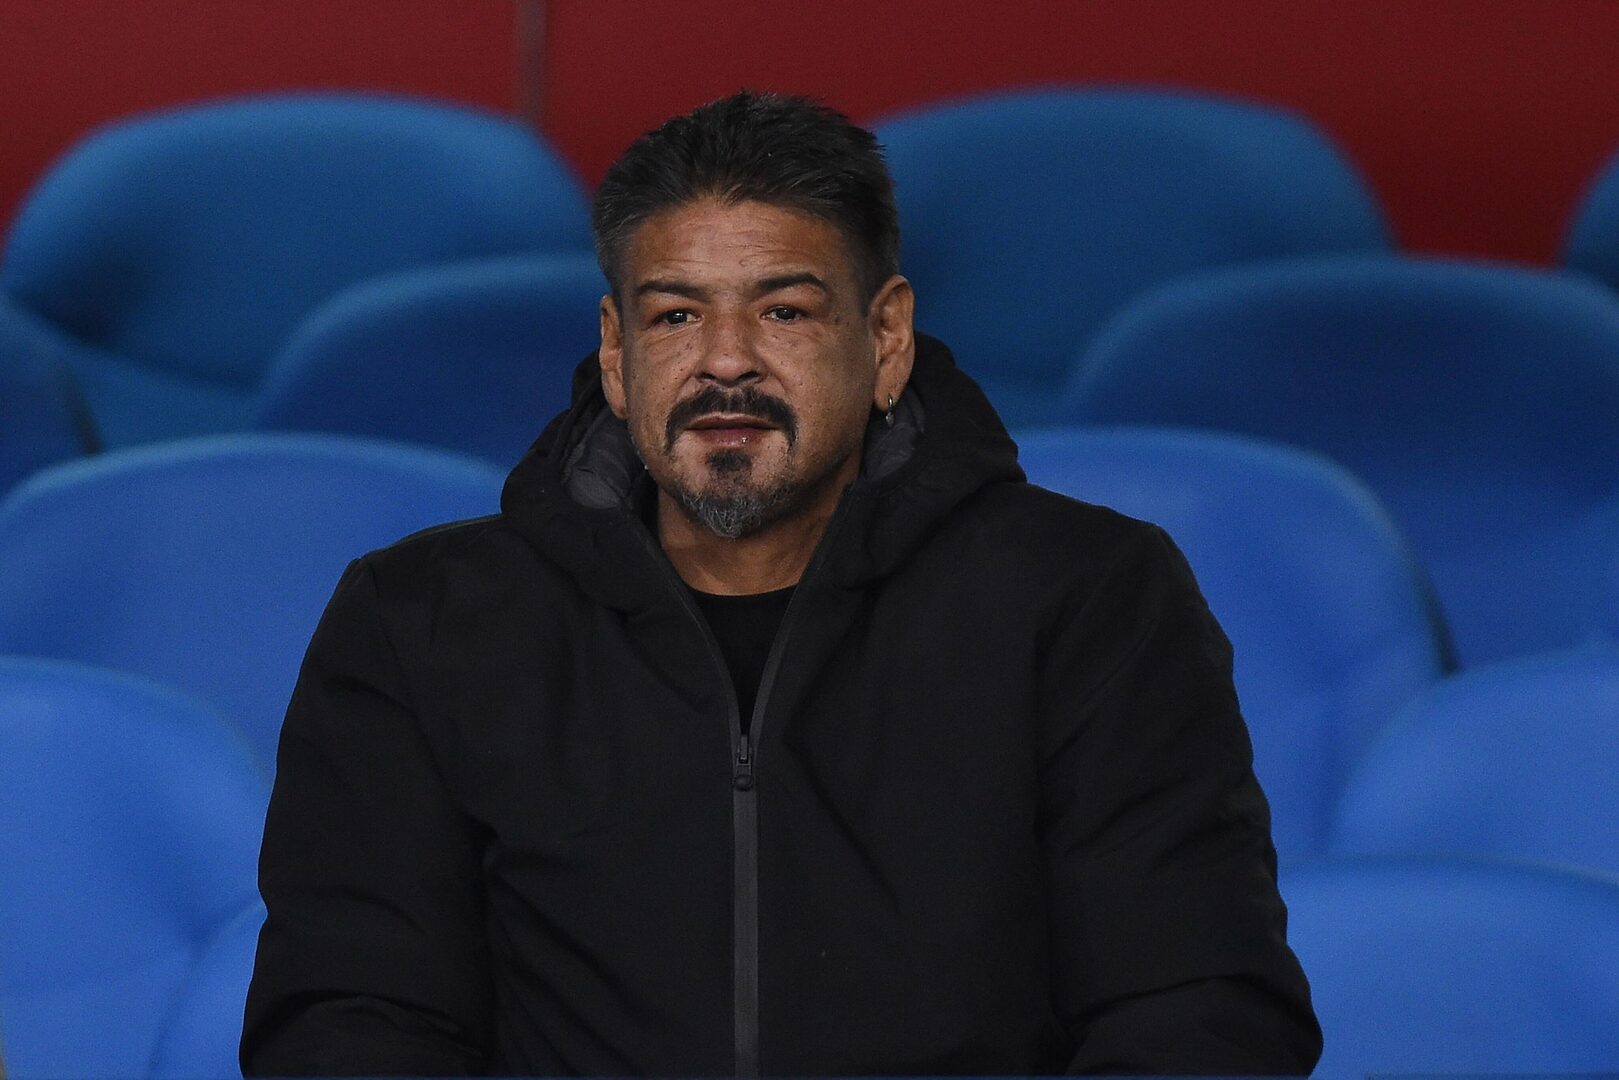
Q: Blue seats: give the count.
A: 12